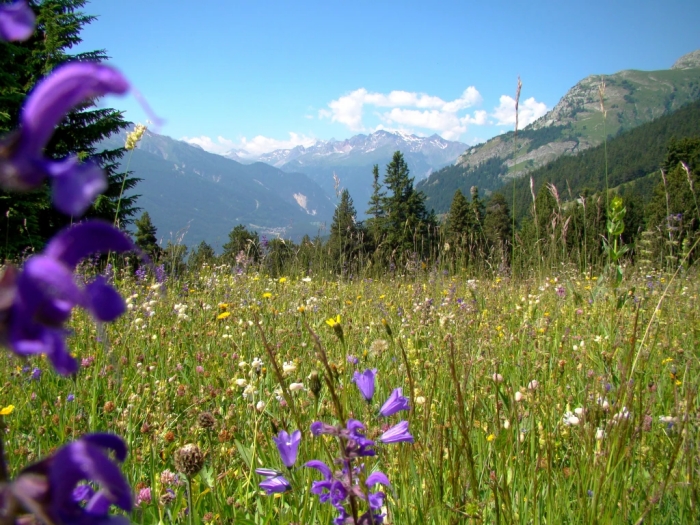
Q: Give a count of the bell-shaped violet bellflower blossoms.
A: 5